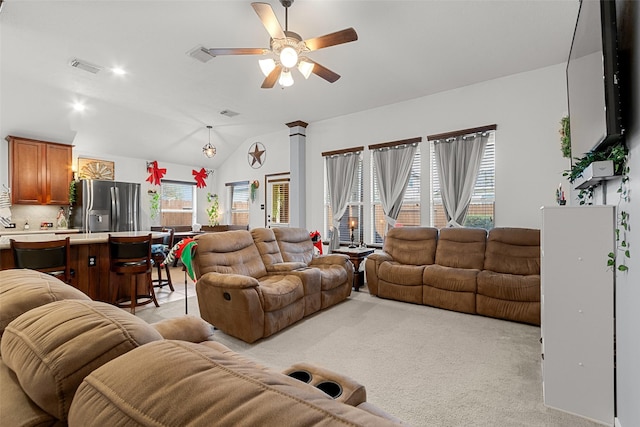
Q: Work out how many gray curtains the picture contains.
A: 3